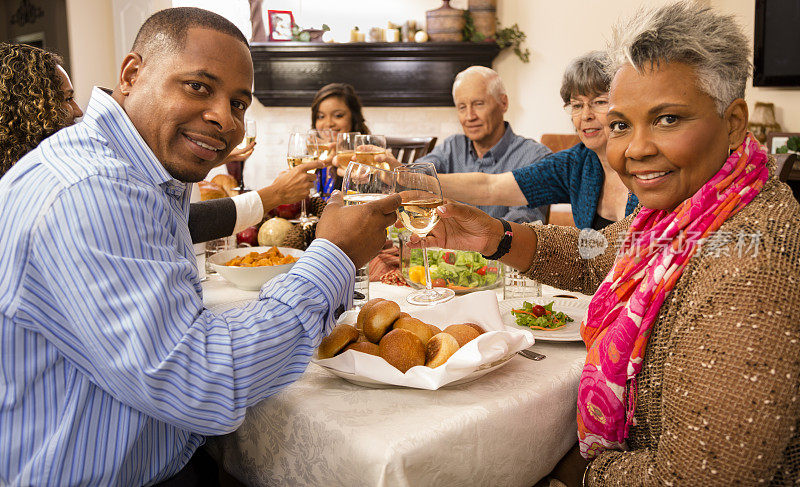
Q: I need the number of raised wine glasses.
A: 7